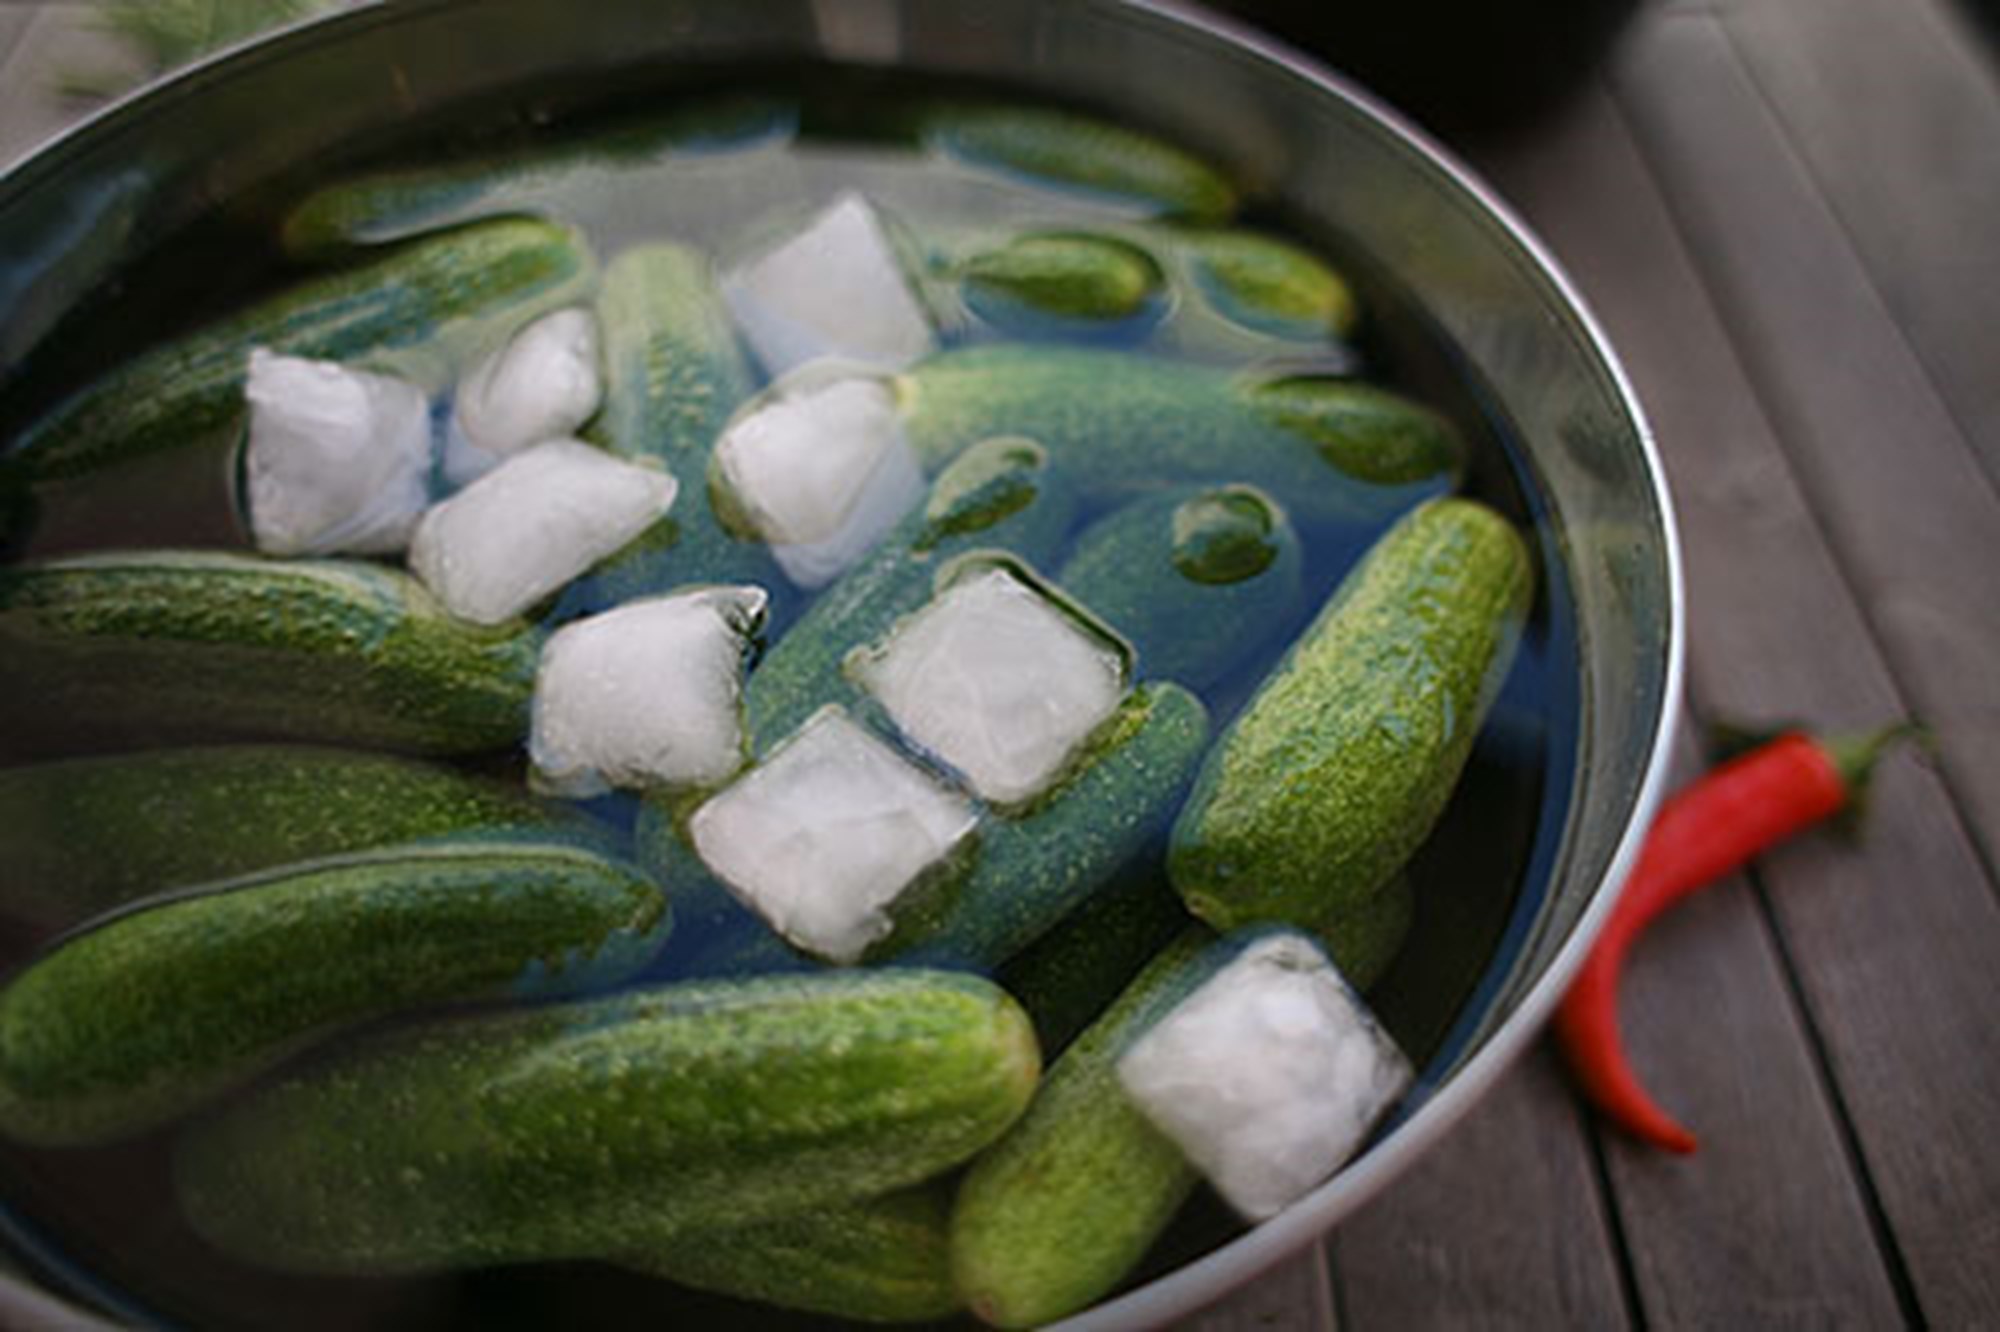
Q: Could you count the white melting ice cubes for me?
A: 9